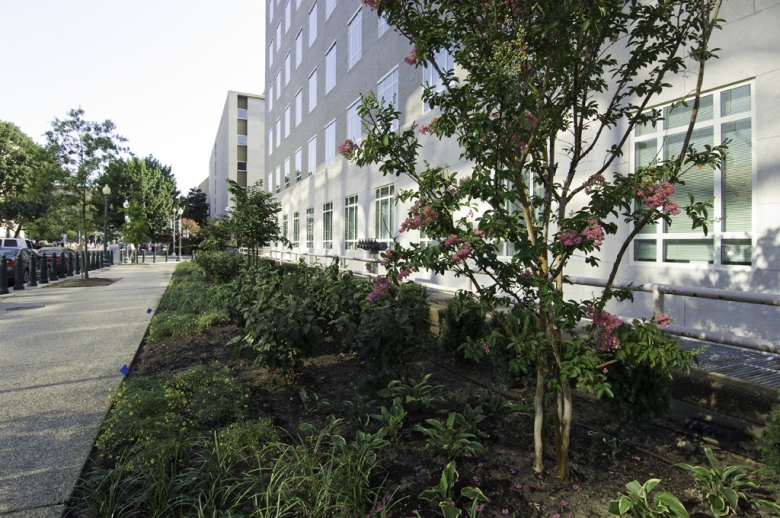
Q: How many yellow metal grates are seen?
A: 0